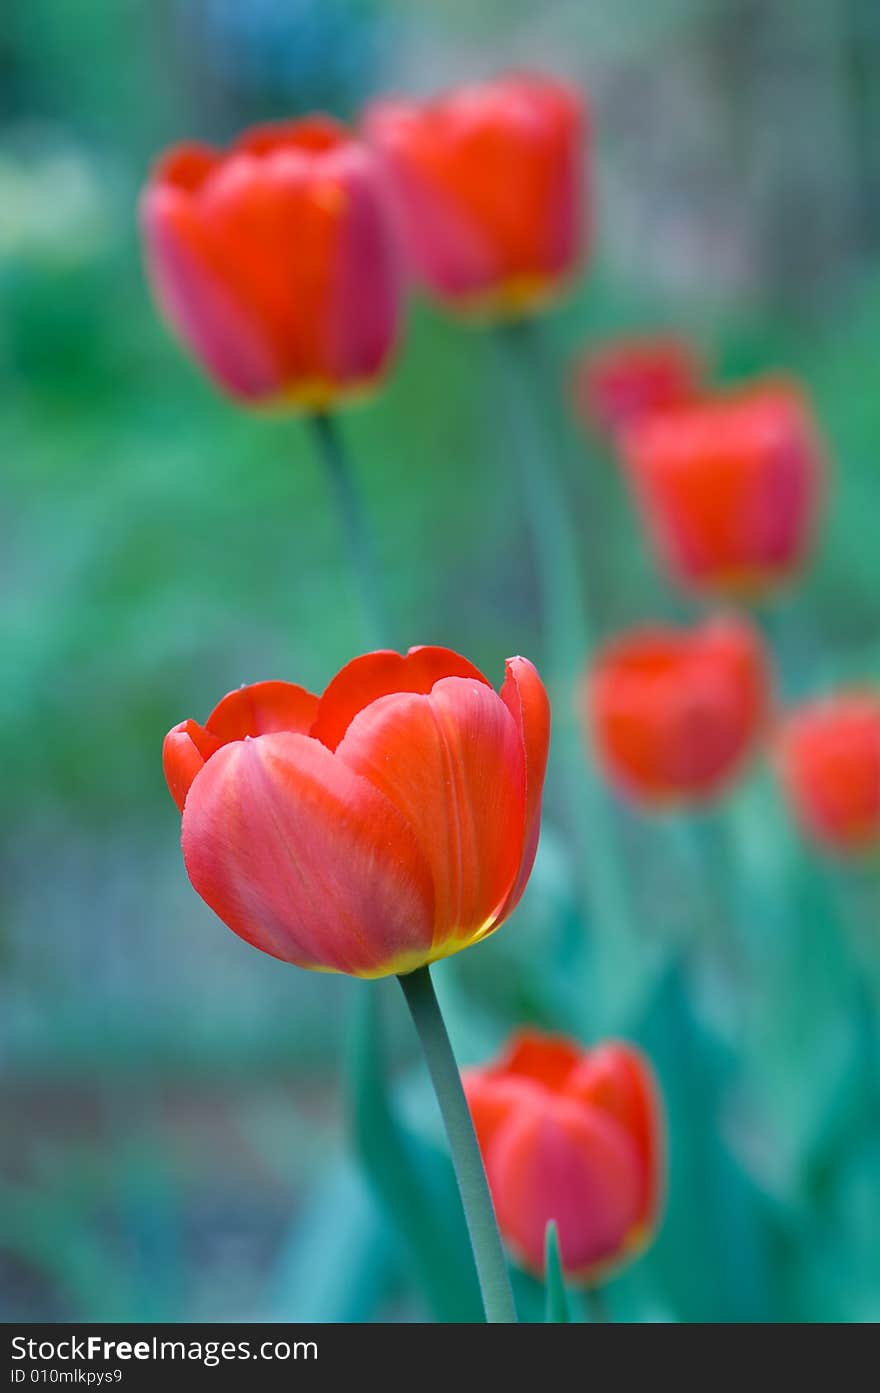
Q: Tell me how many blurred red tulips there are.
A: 7